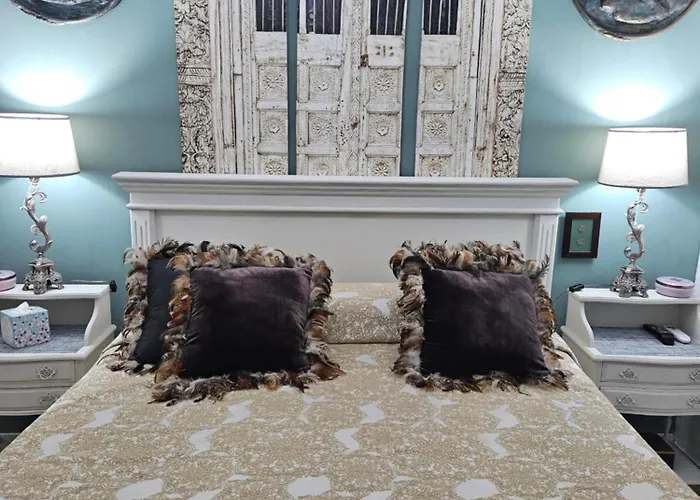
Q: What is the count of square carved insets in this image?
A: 12